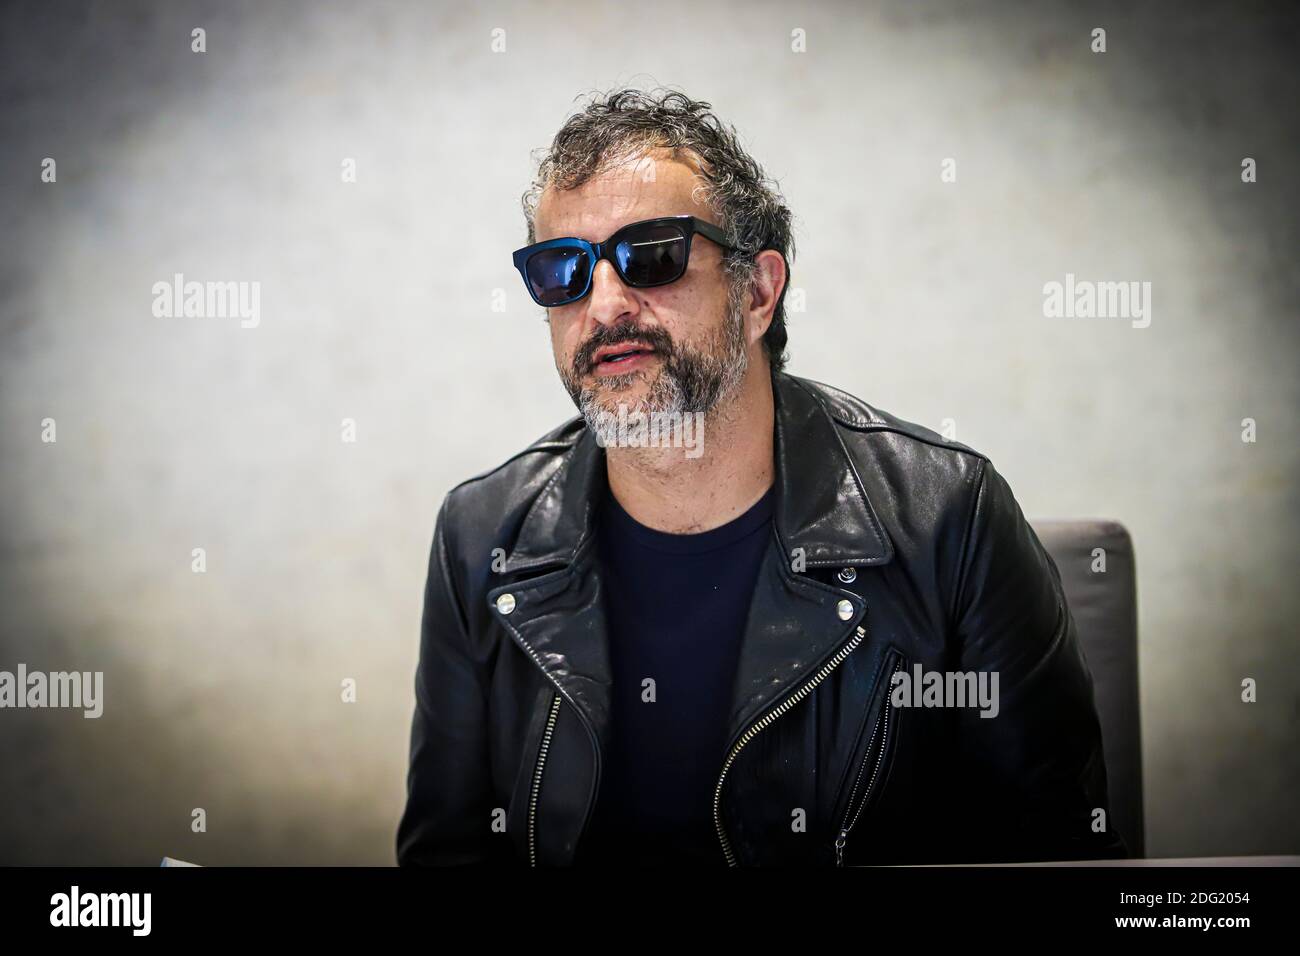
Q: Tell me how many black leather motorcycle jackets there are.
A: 1